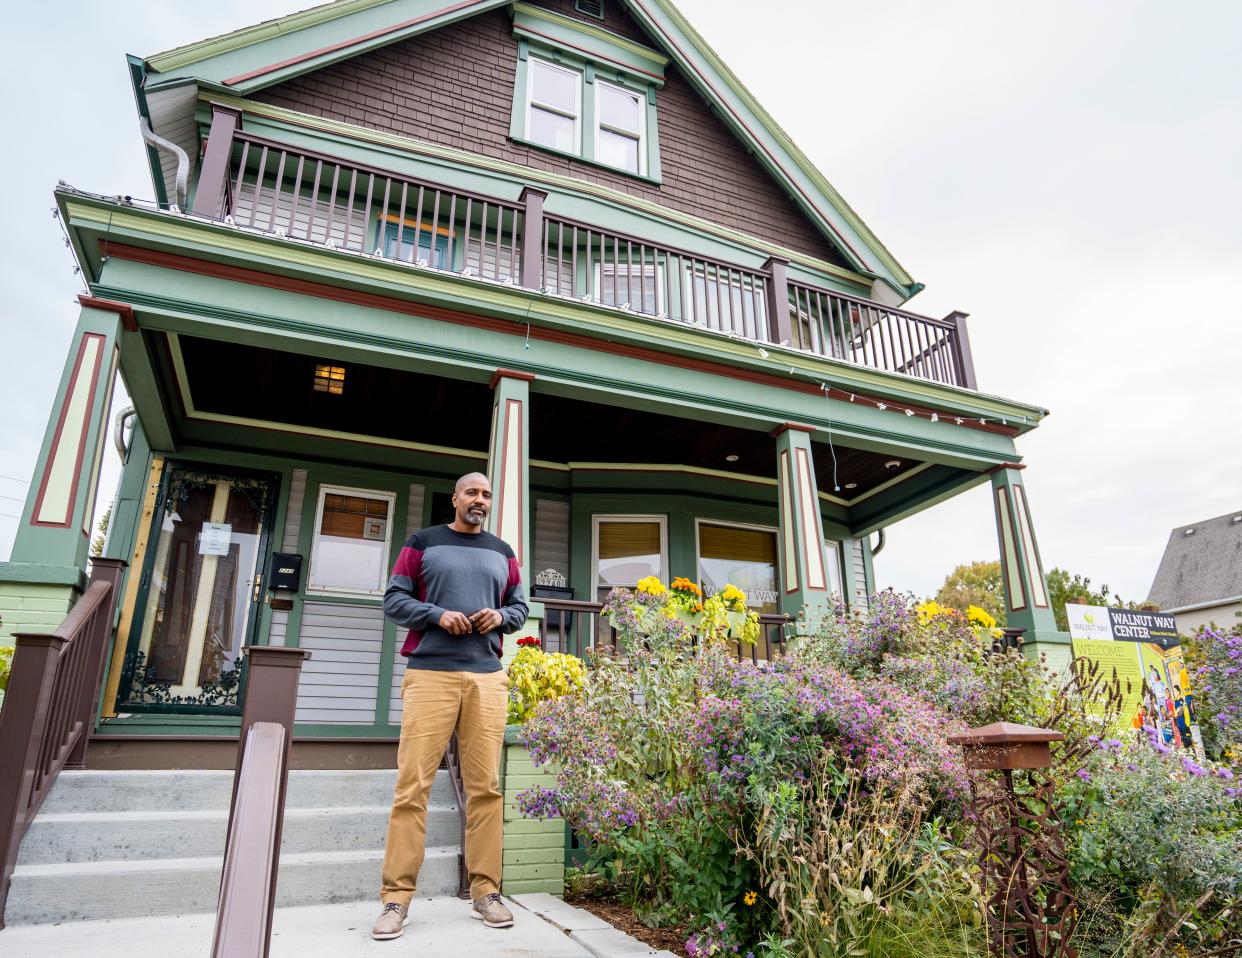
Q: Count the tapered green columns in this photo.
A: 4